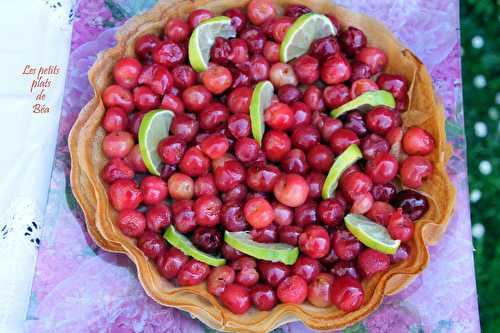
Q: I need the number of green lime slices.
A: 9